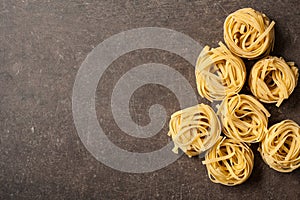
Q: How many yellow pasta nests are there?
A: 7